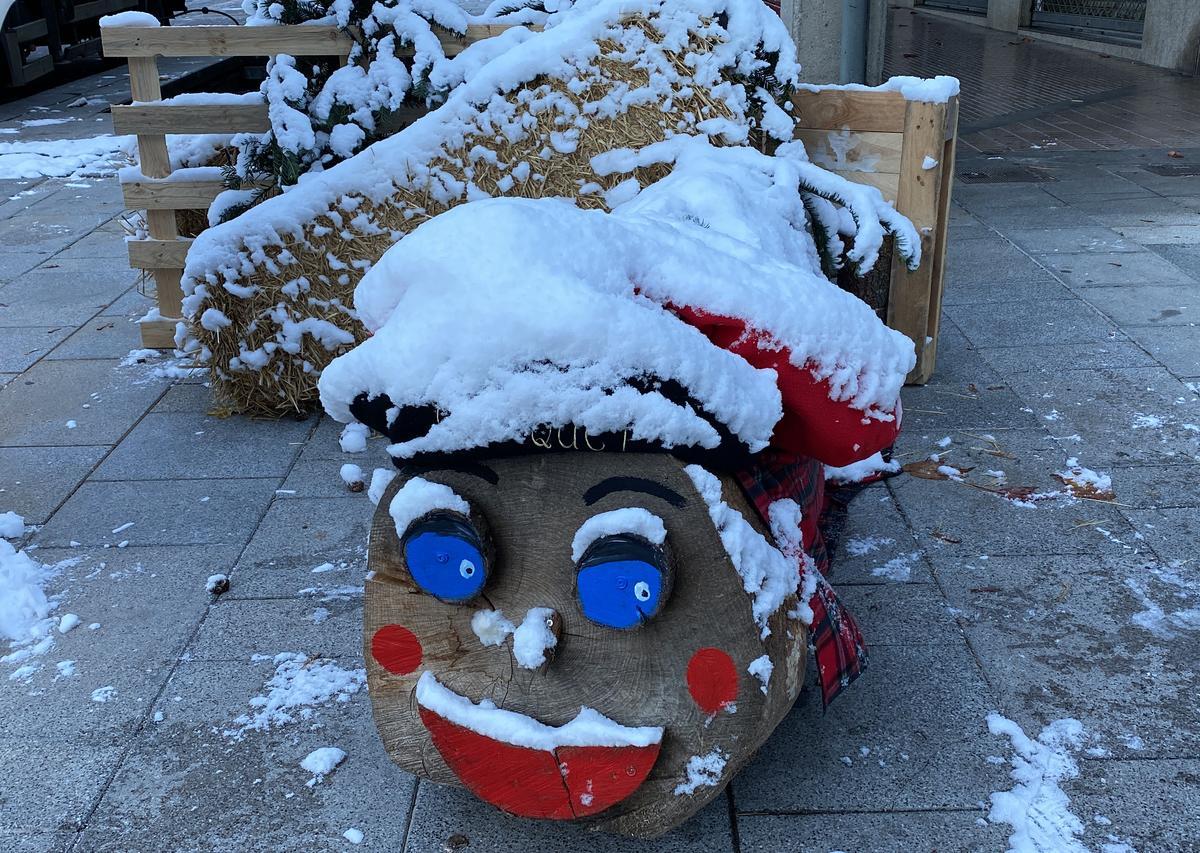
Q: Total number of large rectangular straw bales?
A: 1